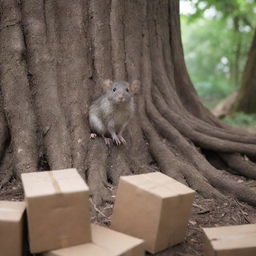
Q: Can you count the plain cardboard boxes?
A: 5